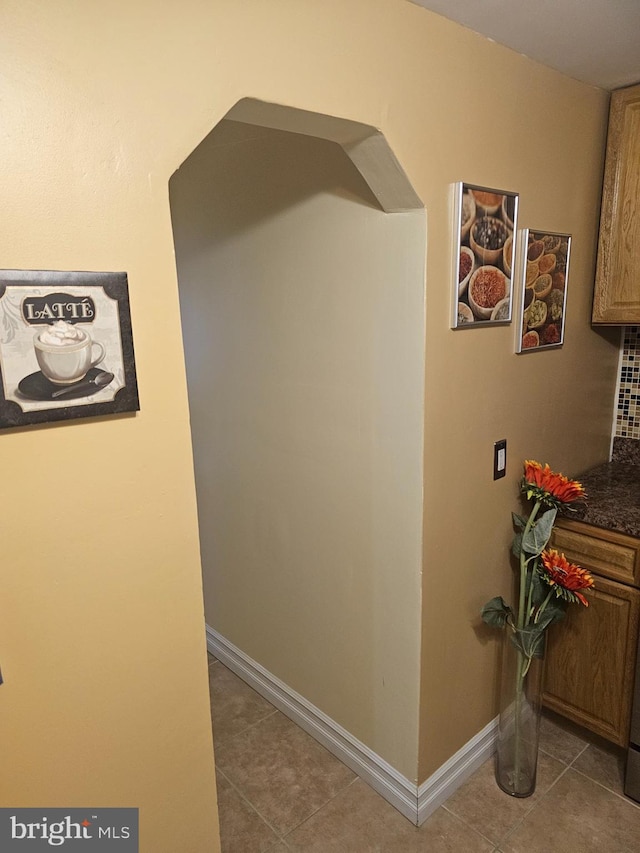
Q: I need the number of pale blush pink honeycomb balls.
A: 0